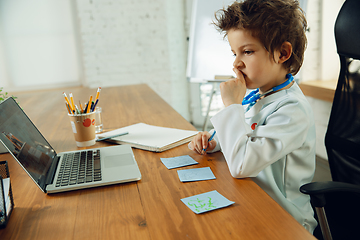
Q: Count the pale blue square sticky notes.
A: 3